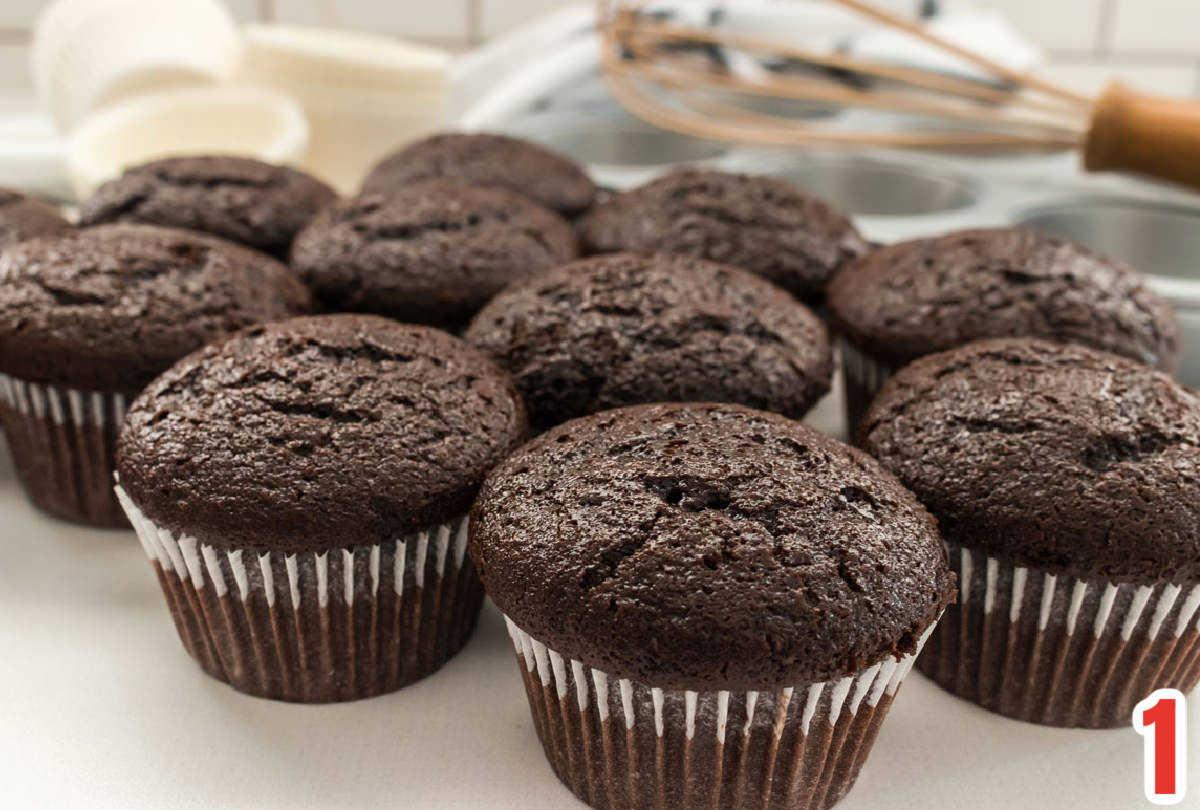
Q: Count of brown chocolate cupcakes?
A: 11